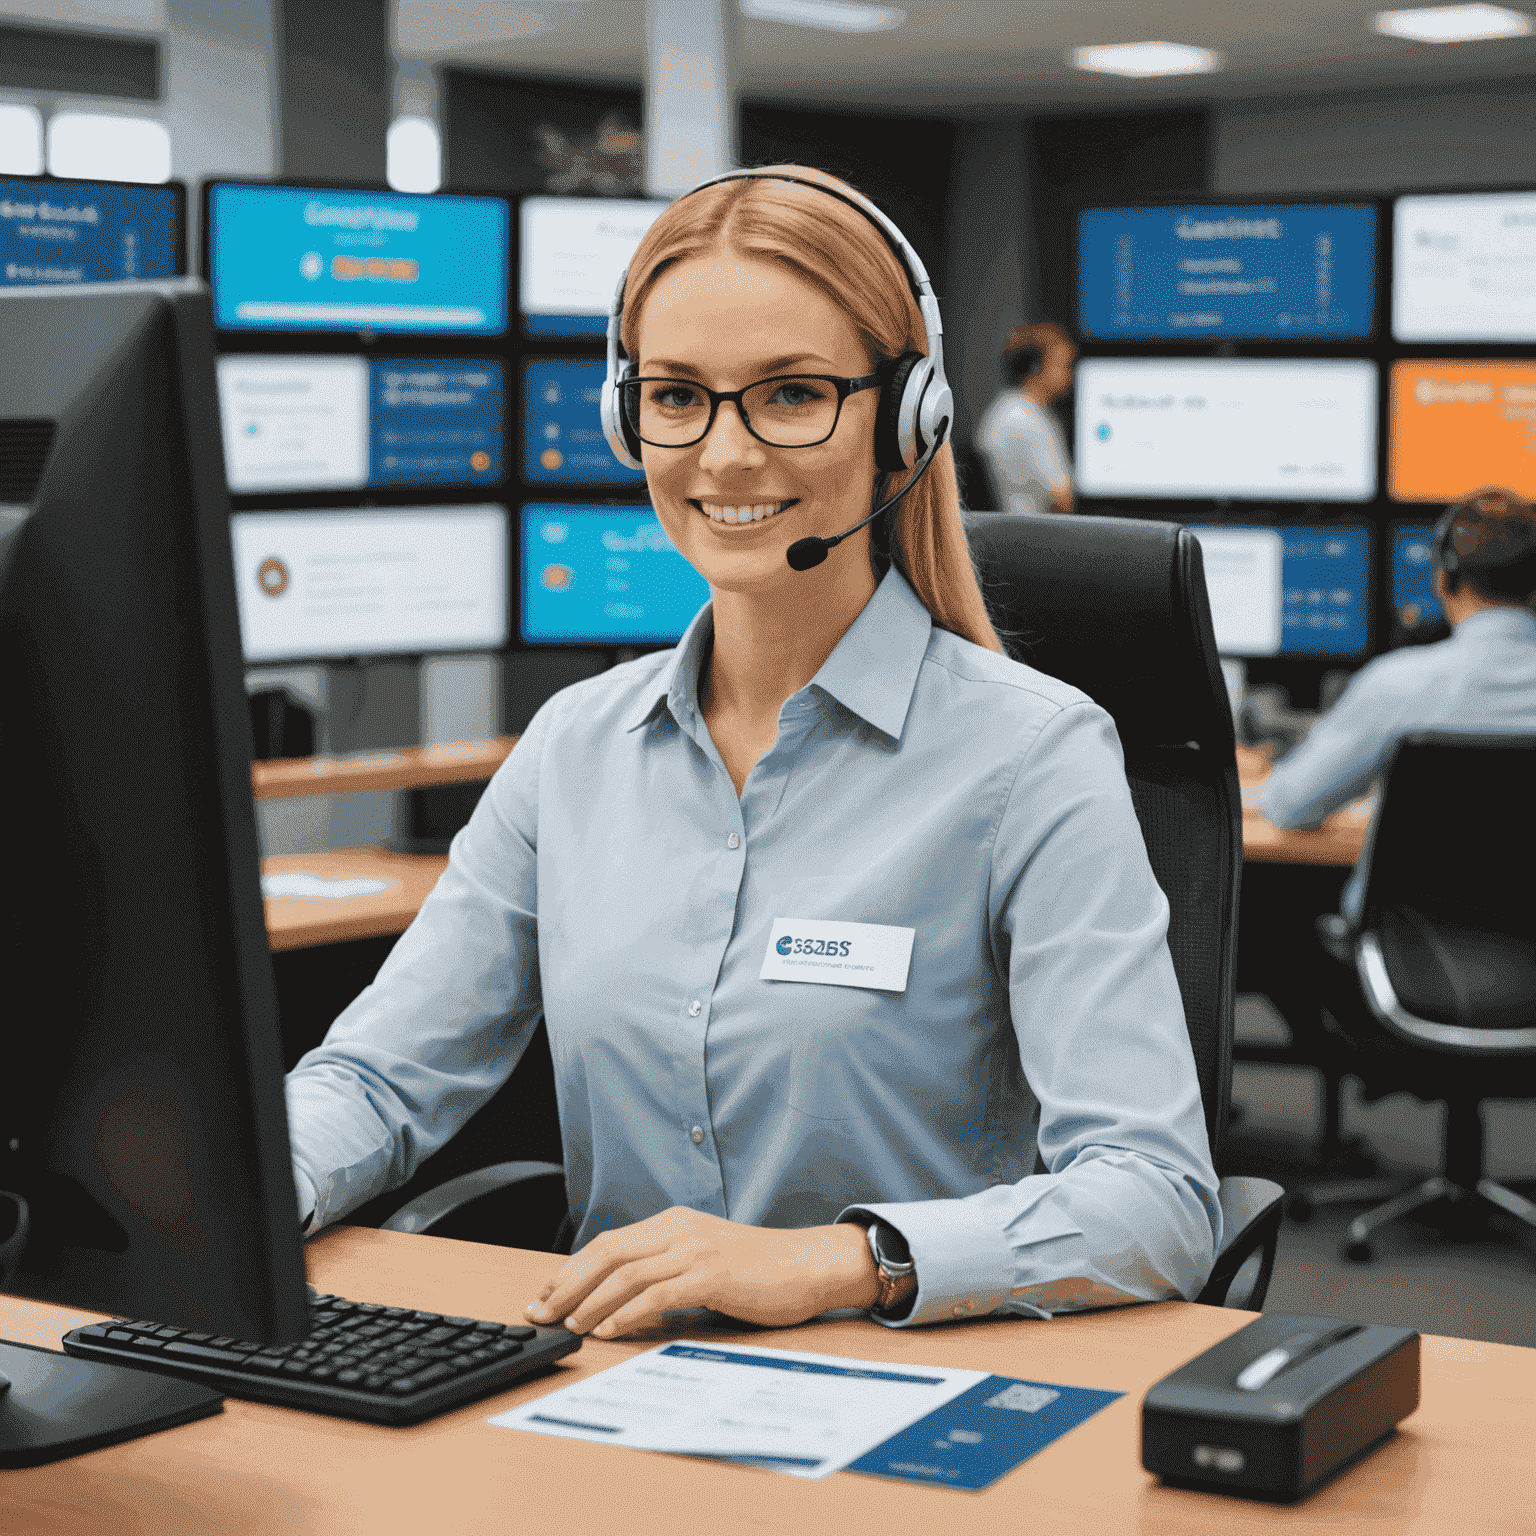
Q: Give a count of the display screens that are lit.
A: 13